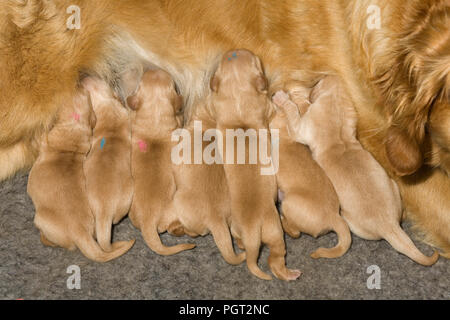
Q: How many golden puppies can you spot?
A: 7